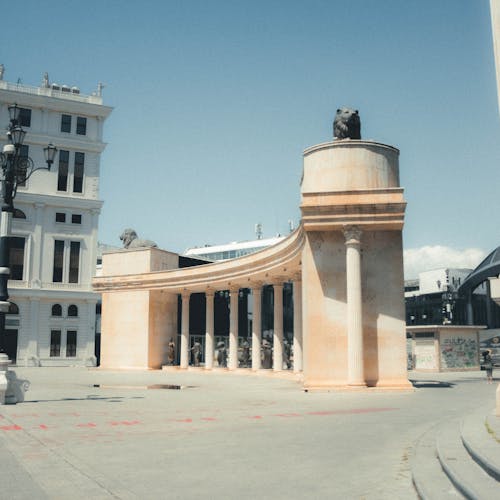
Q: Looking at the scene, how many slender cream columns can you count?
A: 7